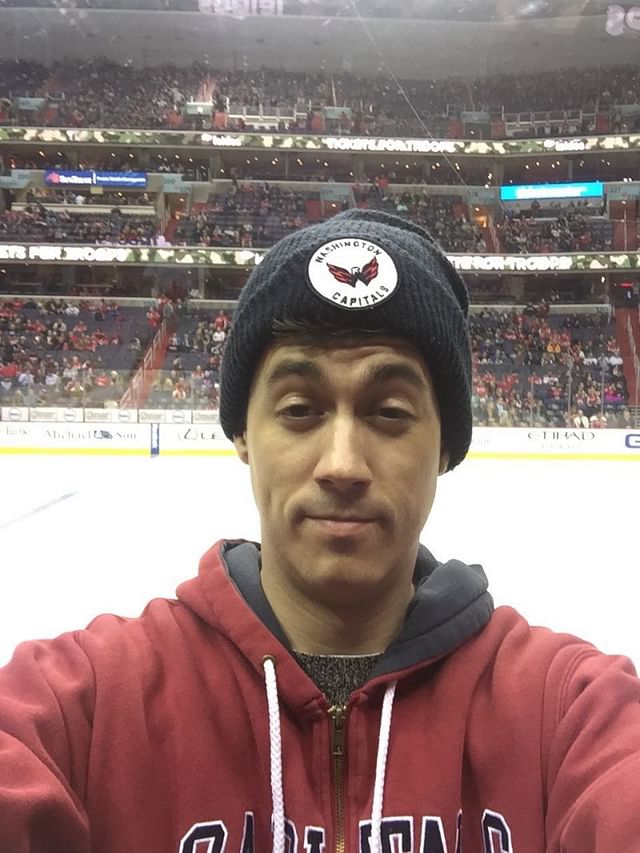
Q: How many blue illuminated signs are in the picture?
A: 2